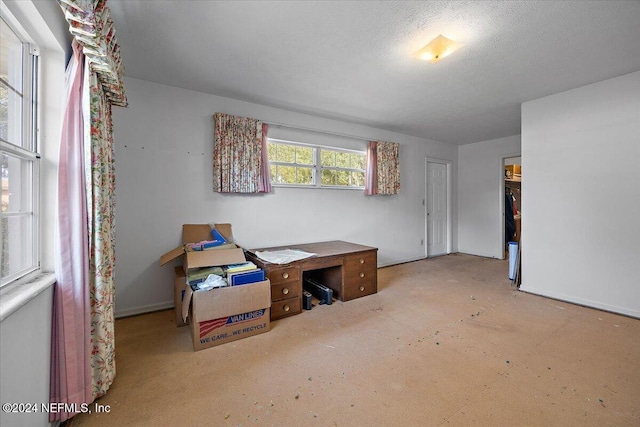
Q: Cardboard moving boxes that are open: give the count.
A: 2